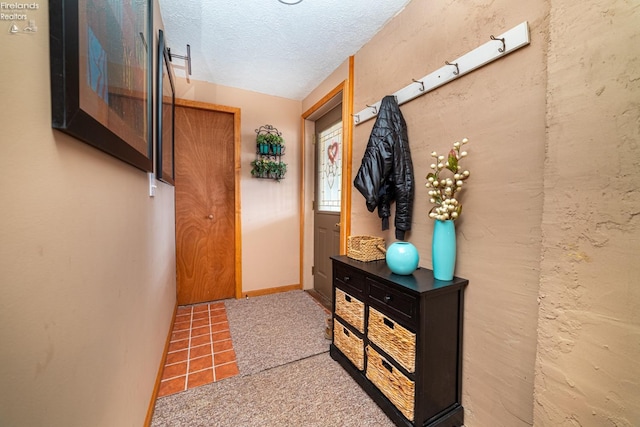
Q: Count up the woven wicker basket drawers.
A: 4